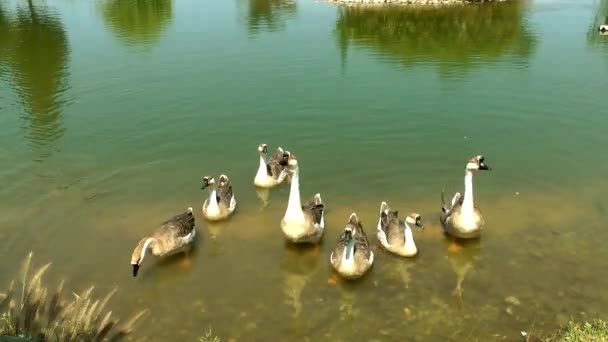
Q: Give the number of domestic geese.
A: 7